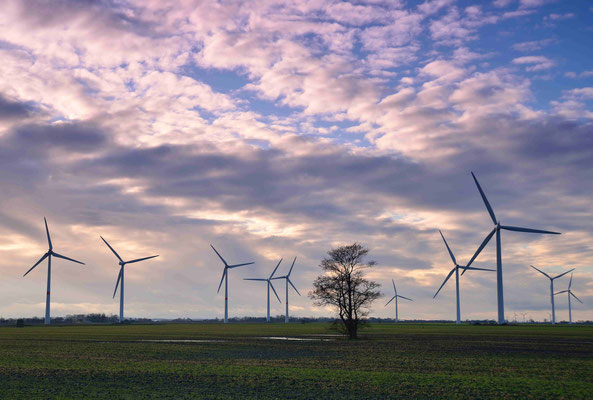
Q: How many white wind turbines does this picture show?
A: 10